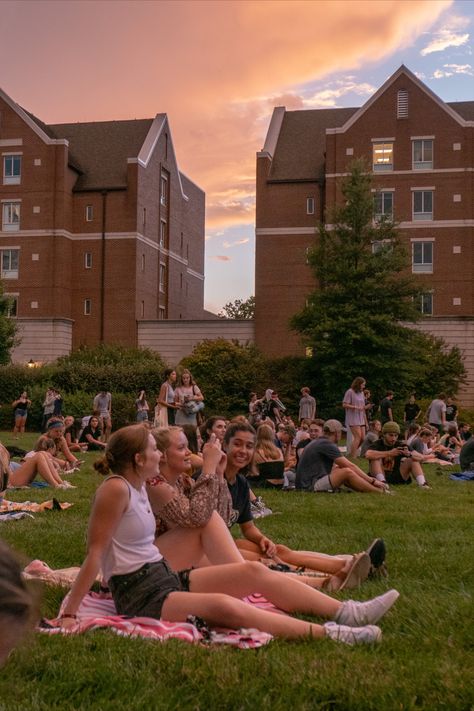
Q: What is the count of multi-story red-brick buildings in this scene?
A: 2